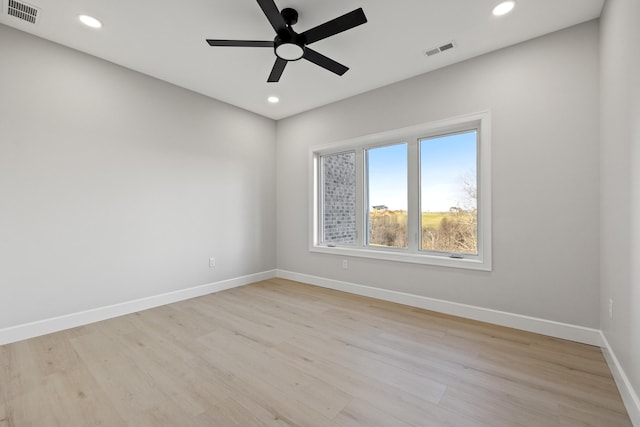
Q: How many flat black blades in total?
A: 5